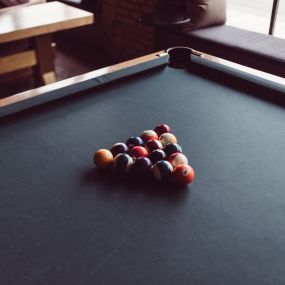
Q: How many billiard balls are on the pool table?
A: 15